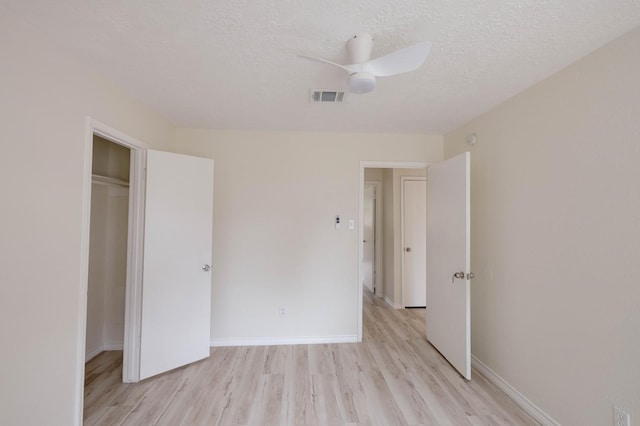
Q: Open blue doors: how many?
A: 0